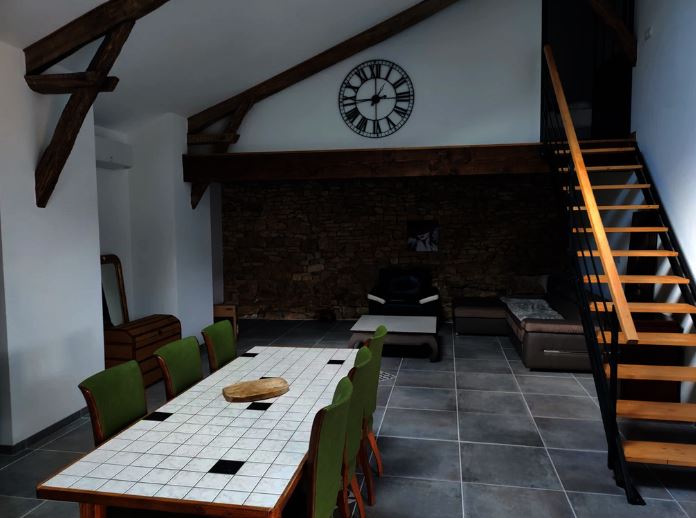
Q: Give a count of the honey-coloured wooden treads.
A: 12